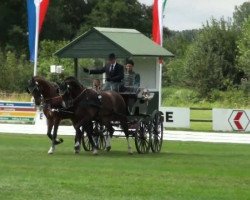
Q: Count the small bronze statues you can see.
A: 0